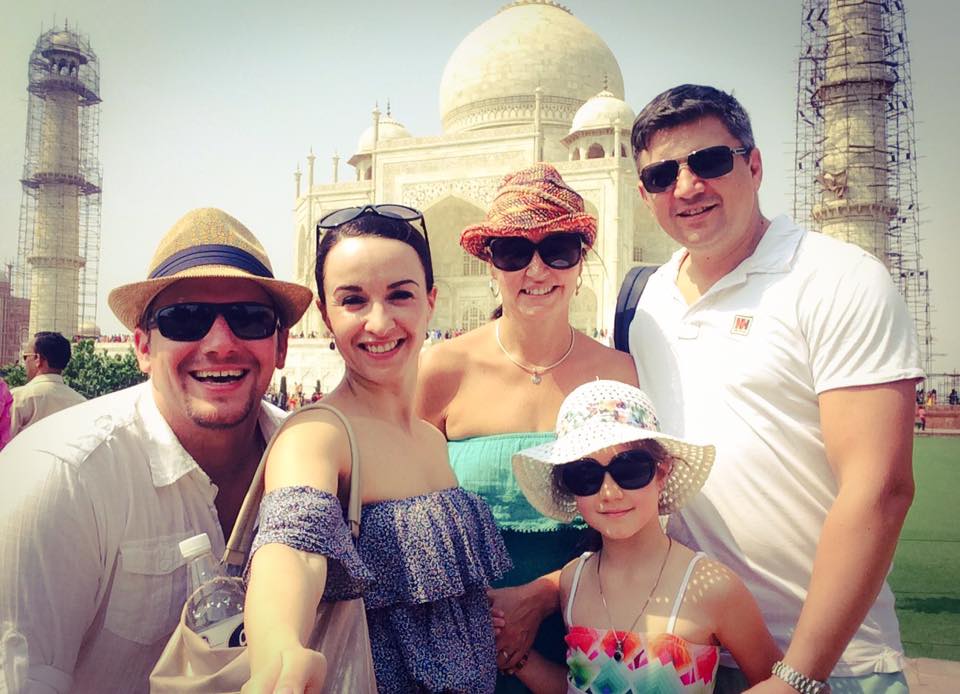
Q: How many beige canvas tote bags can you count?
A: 1